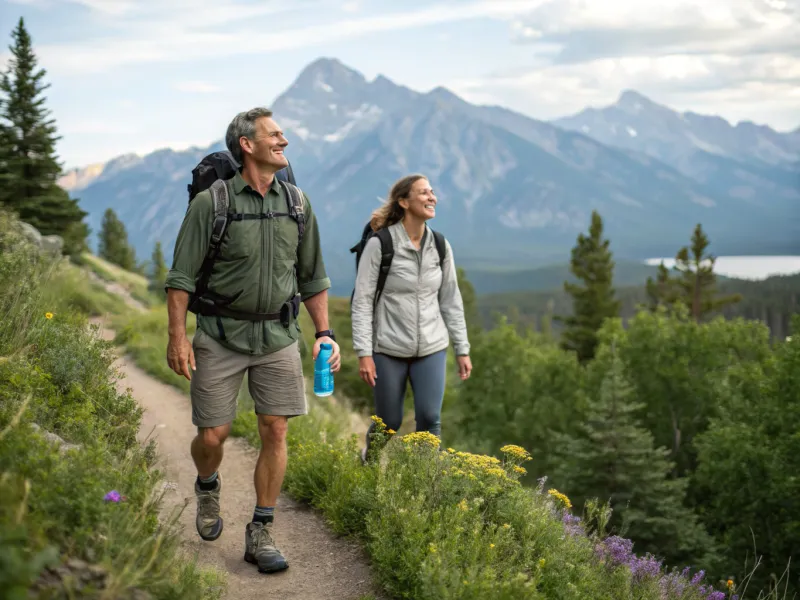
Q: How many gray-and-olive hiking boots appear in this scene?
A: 2